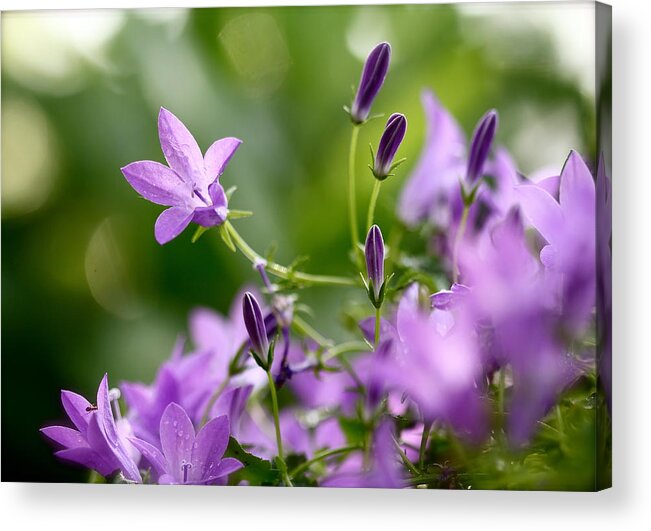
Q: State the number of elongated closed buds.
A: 5